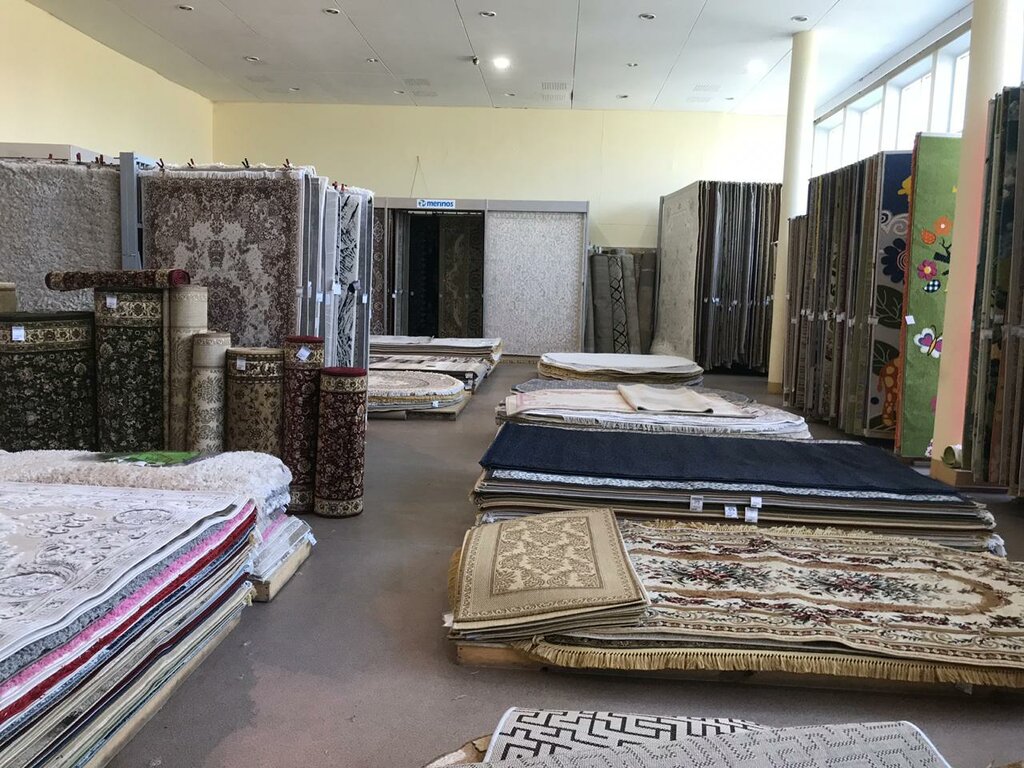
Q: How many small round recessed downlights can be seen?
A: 15